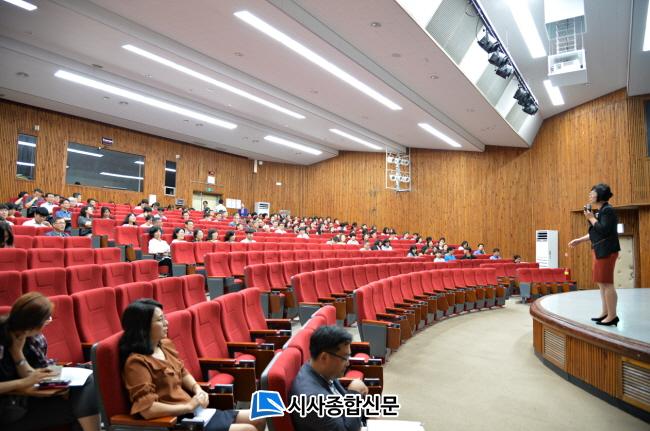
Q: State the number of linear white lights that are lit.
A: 10